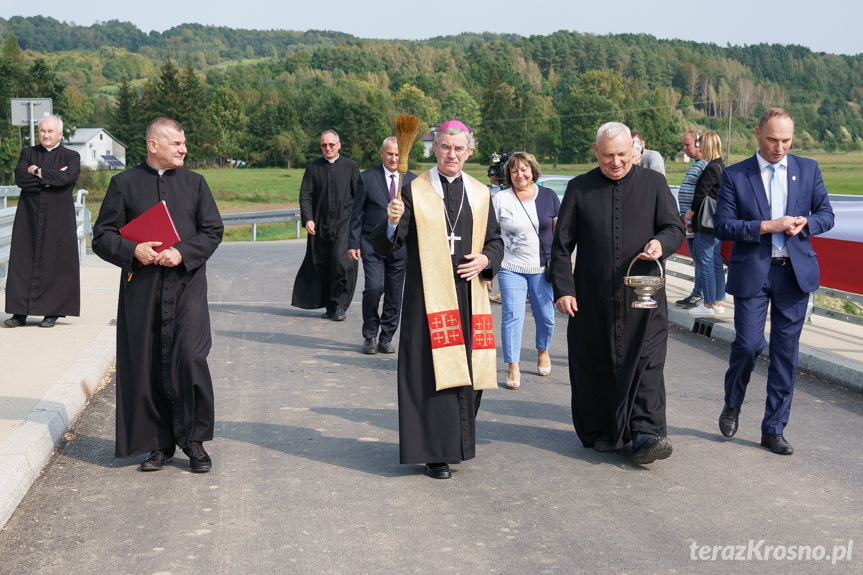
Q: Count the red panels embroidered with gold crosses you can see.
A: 2